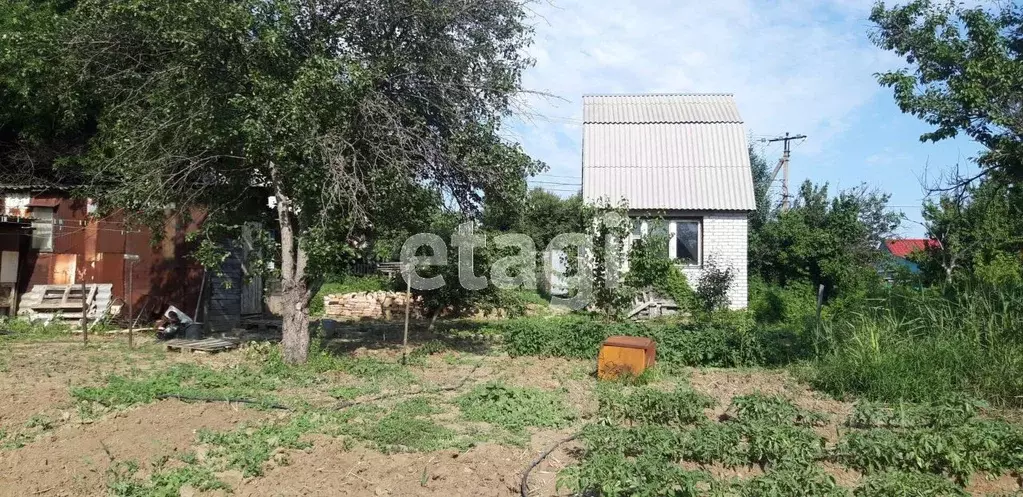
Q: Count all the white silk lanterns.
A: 0